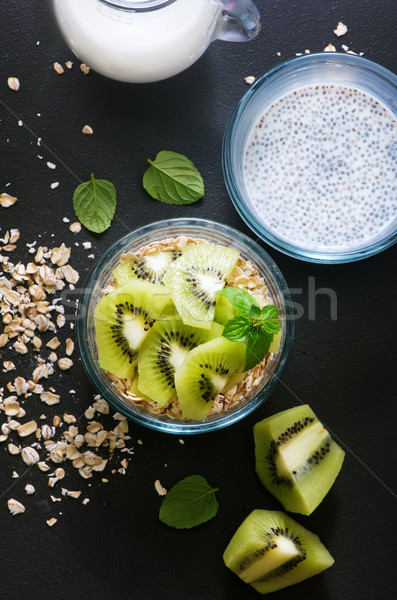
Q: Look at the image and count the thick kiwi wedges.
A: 2